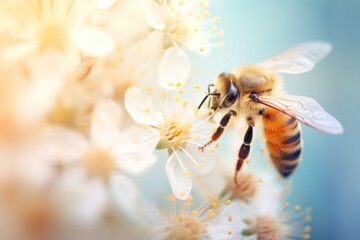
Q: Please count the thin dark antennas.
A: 2